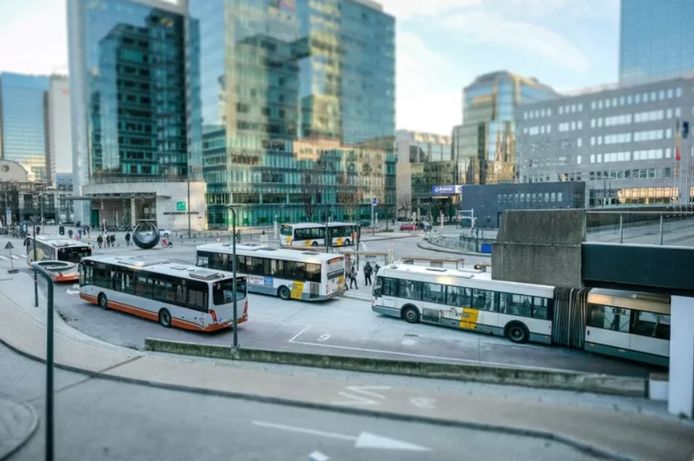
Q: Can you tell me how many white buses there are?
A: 5